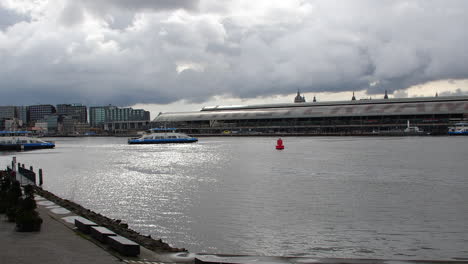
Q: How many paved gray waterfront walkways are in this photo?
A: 1